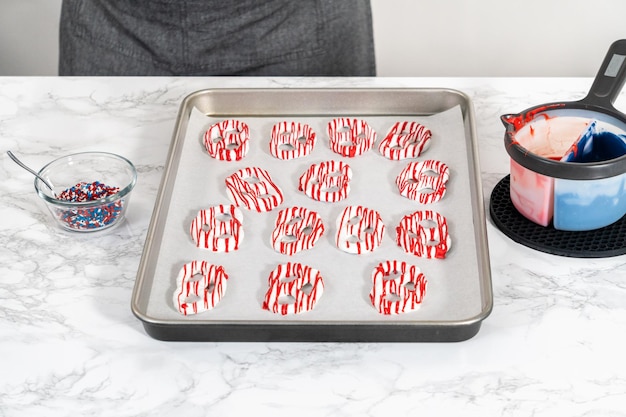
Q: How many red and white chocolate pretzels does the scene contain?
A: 14